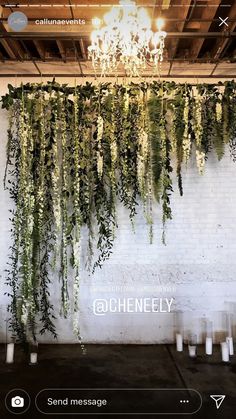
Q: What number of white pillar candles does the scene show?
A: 7